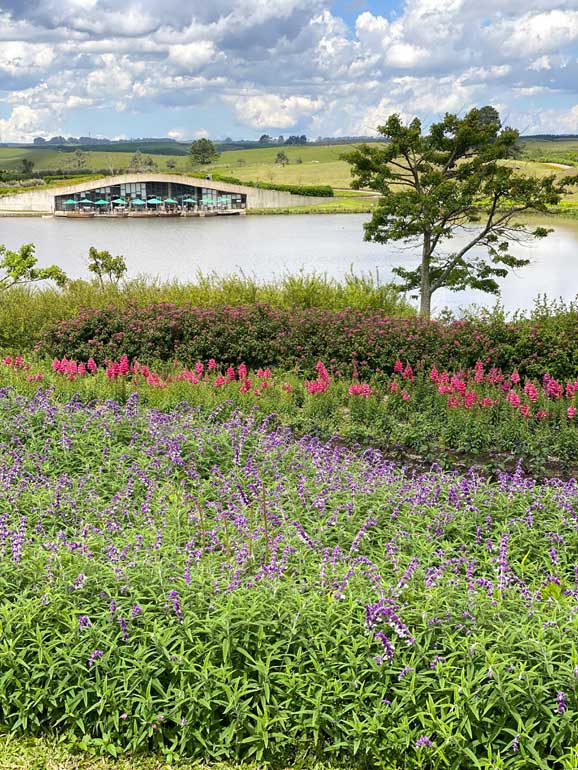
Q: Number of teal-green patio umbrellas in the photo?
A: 10